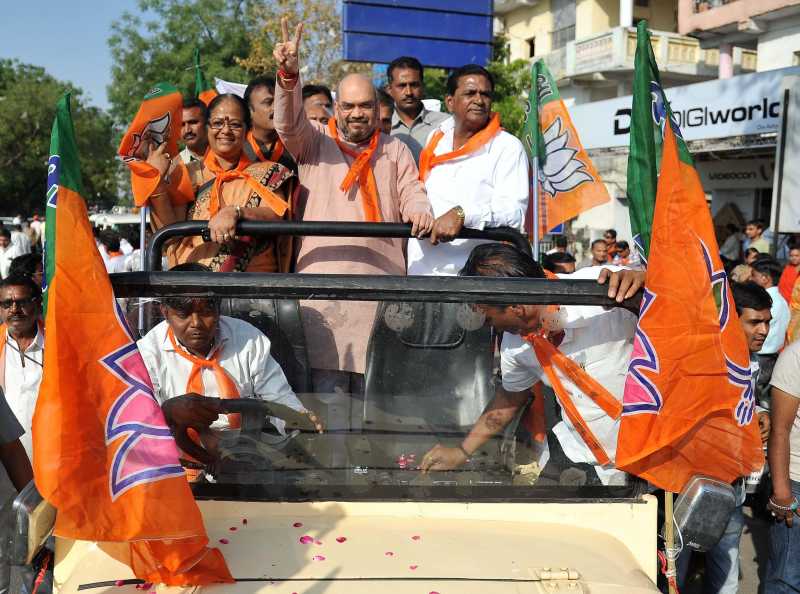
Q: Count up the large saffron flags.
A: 2